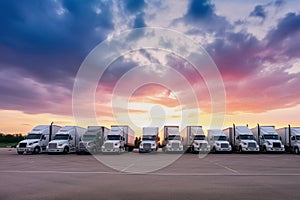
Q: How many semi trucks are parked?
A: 11